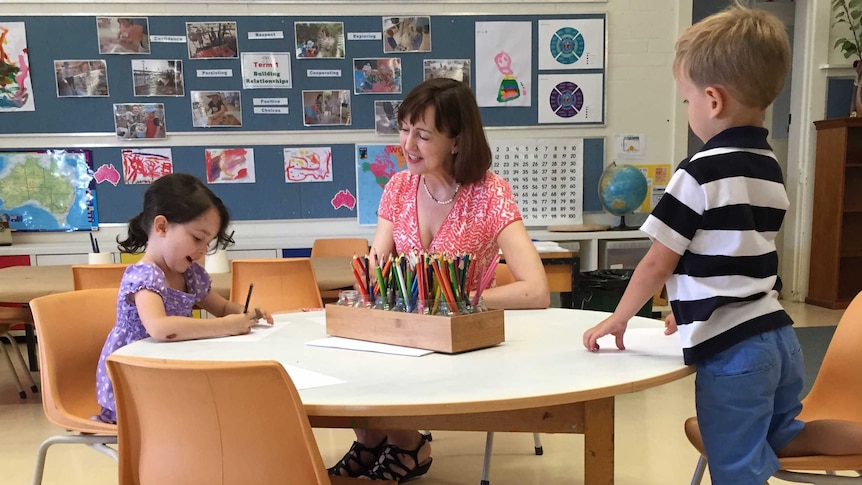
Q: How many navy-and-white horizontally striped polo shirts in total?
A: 1